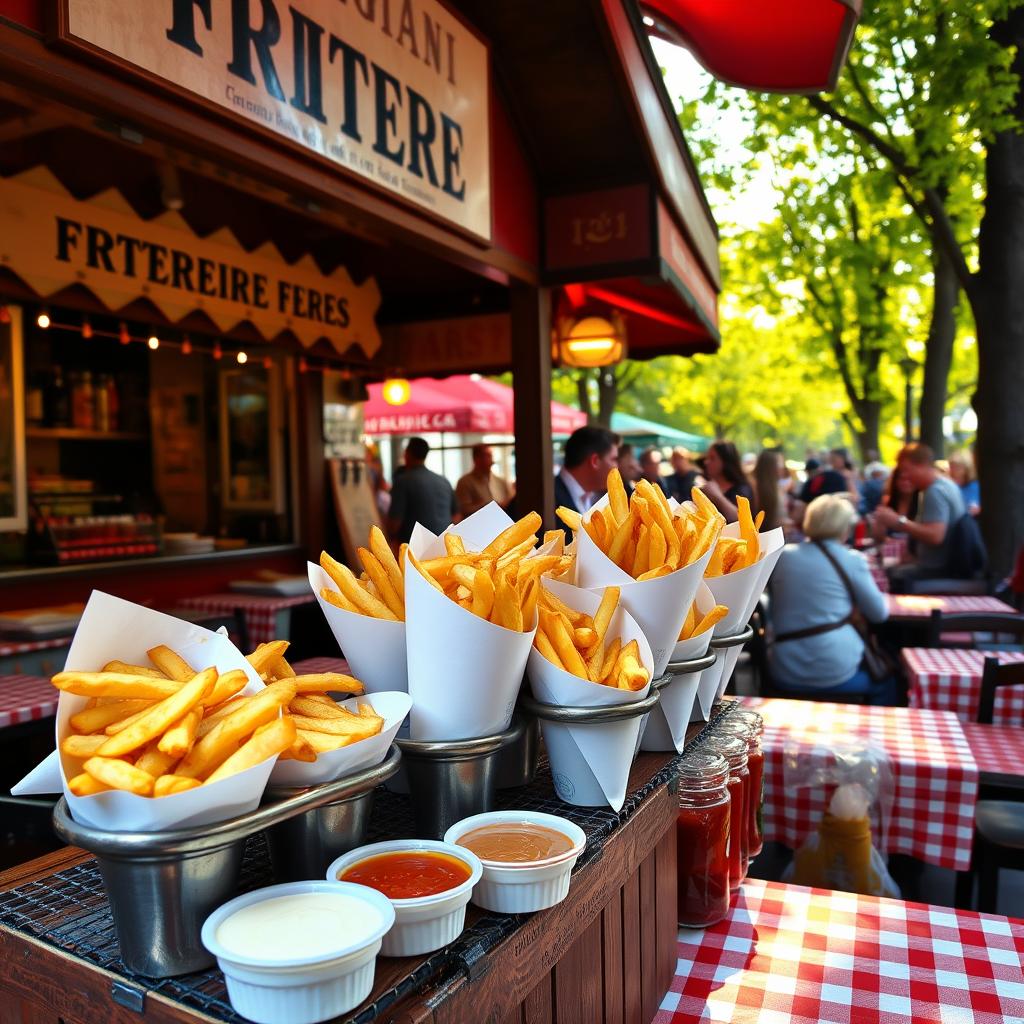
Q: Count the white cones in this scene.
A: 8